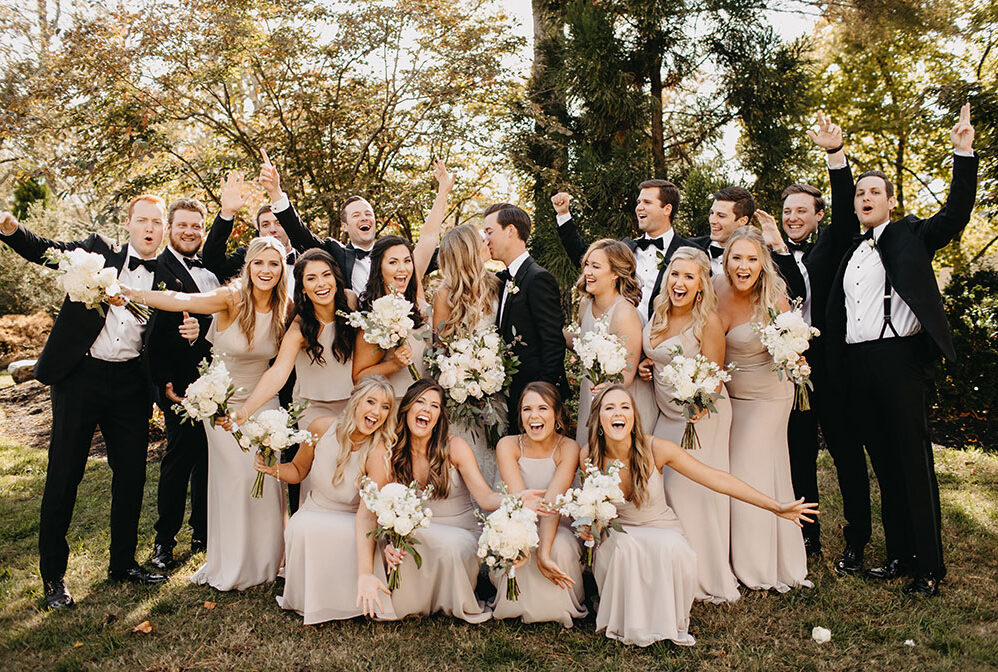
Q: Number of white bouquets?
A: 11